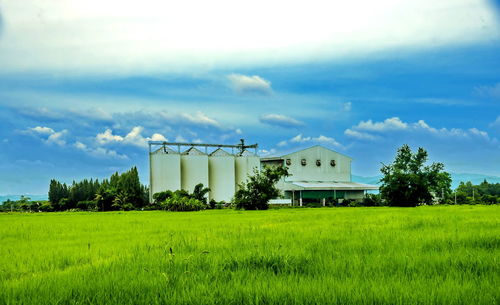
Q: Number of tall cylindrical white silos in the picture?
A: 4